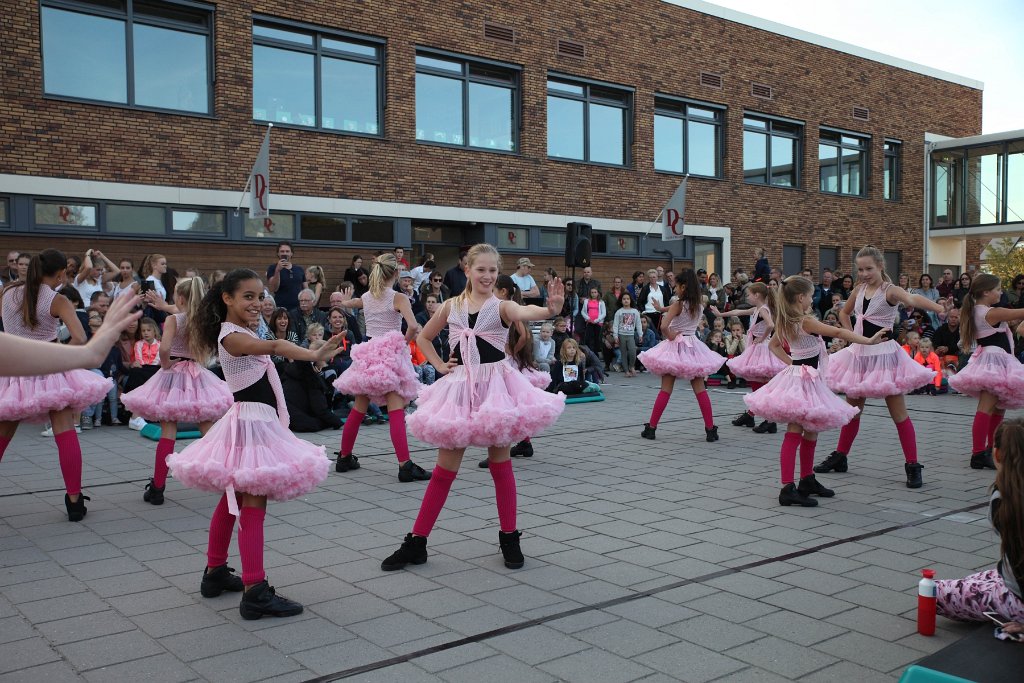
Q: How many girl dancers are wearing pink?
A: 11